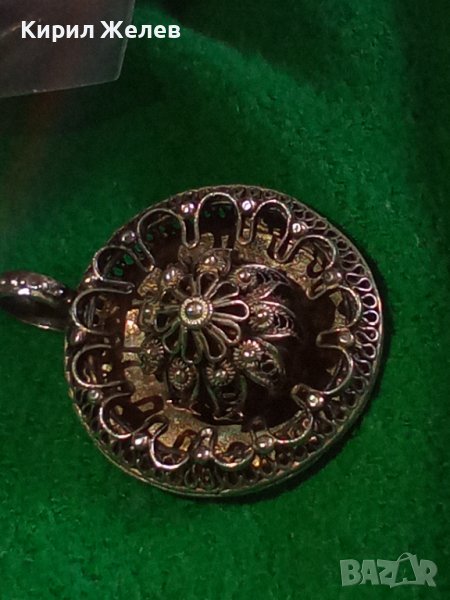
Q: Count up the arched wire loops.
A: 13